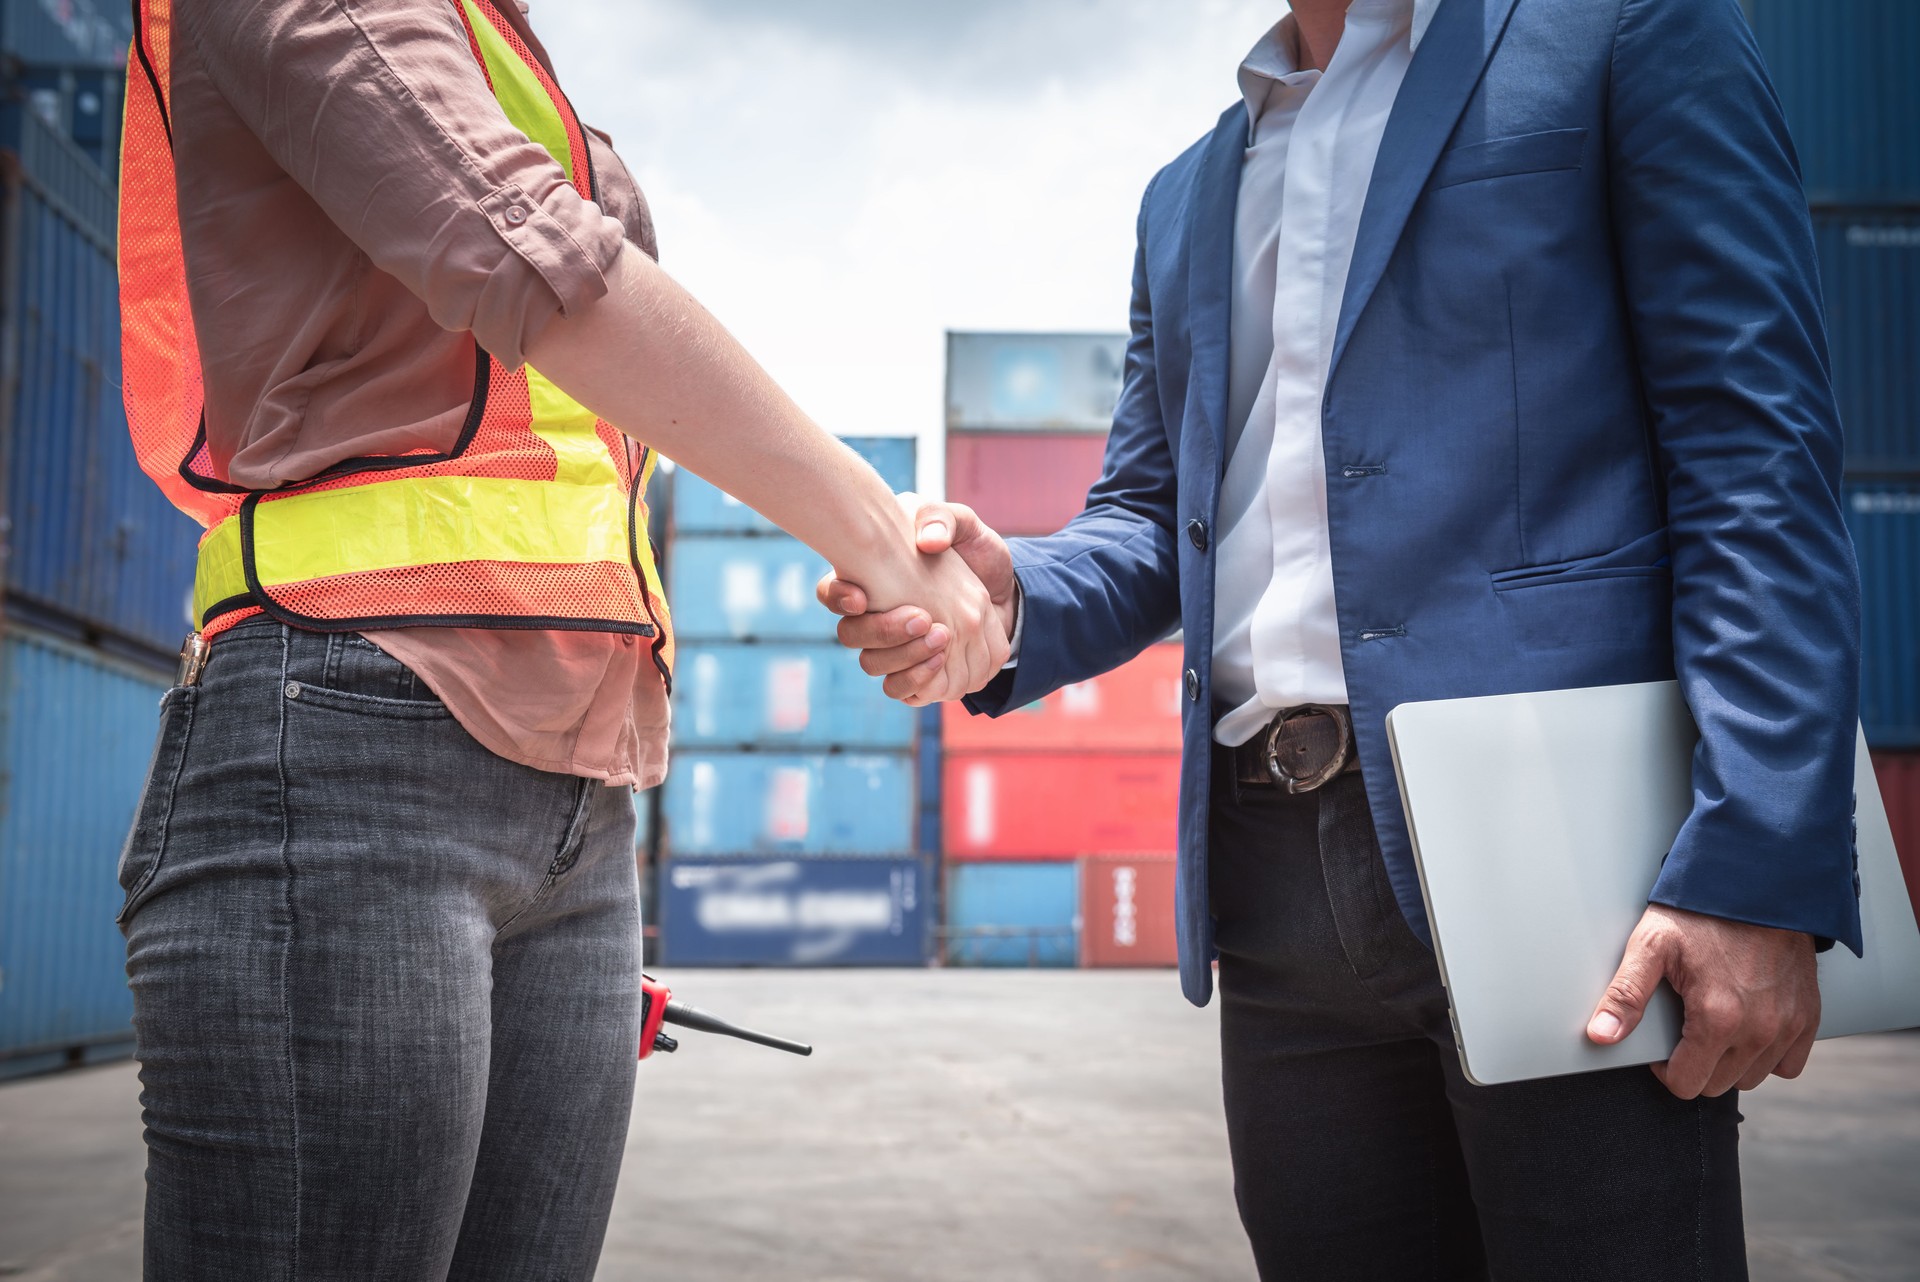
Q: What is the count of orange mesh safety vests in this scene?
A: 1